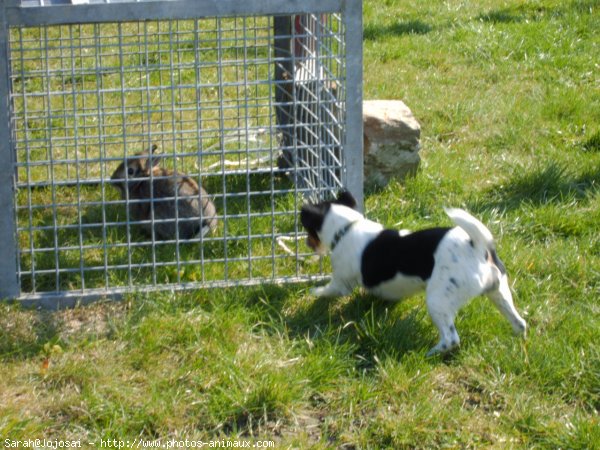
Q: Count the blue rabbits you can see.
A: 0